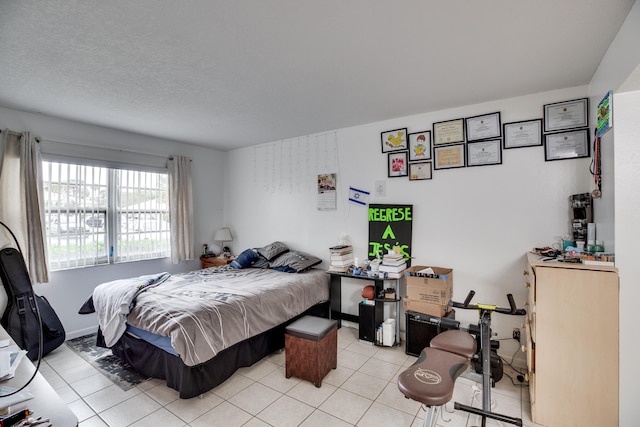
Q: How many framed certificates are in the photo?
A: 8